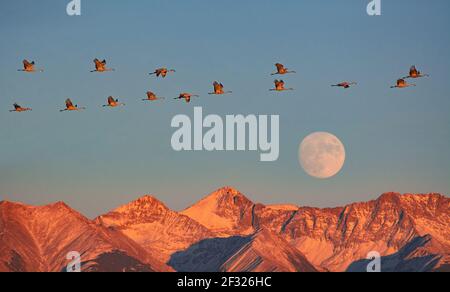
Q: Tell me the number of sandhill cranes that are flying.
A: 14